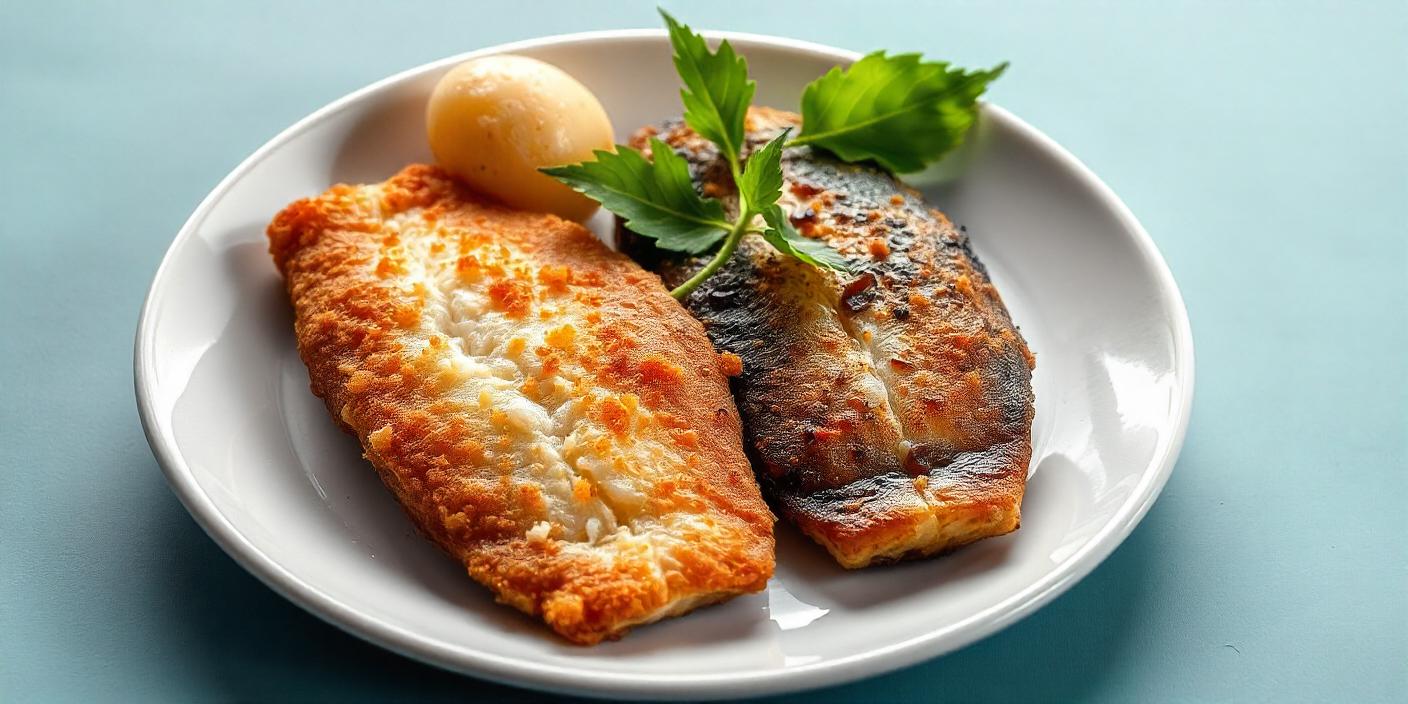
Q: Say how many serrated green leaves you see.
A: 5